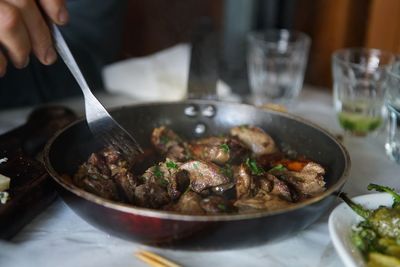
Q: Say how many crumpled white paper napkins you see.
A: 1